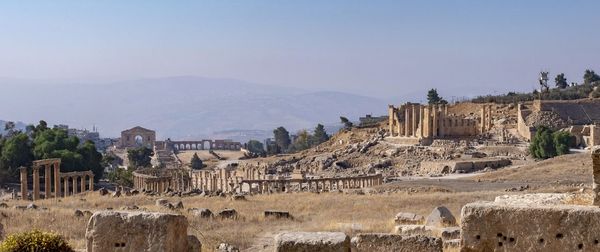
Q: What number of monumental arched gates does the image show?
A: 1